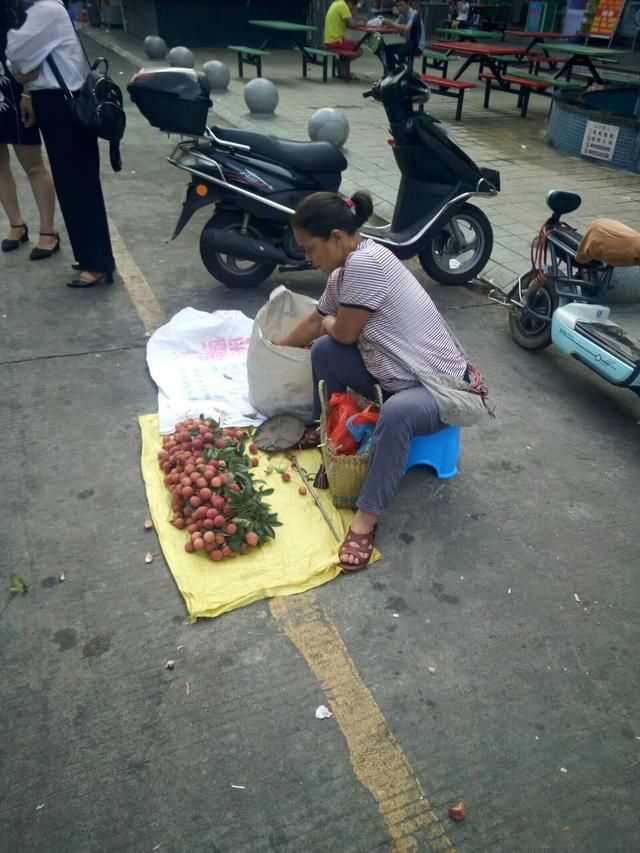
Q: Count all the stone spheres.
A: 5